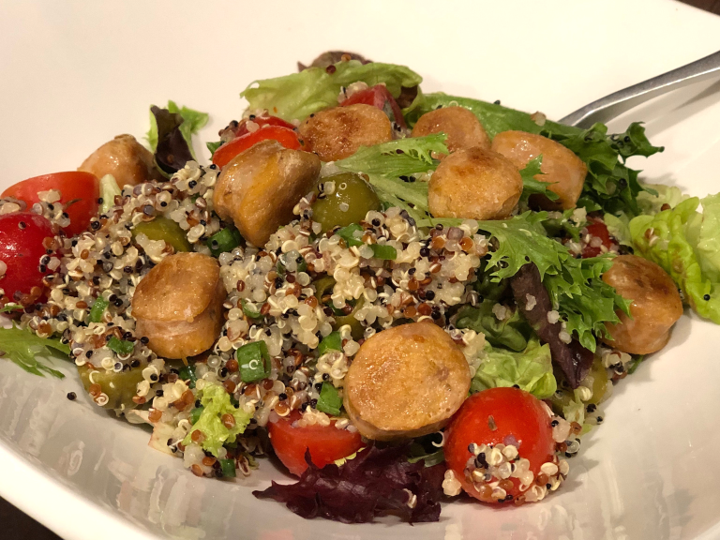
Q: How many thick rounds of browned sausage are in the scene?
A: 9